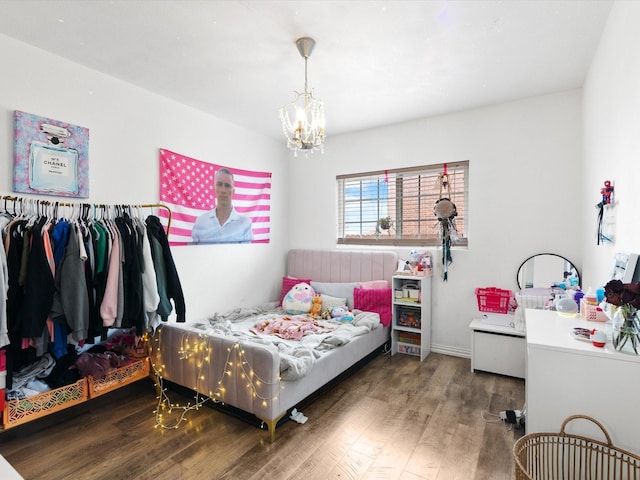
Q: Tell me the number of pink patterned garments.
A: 1